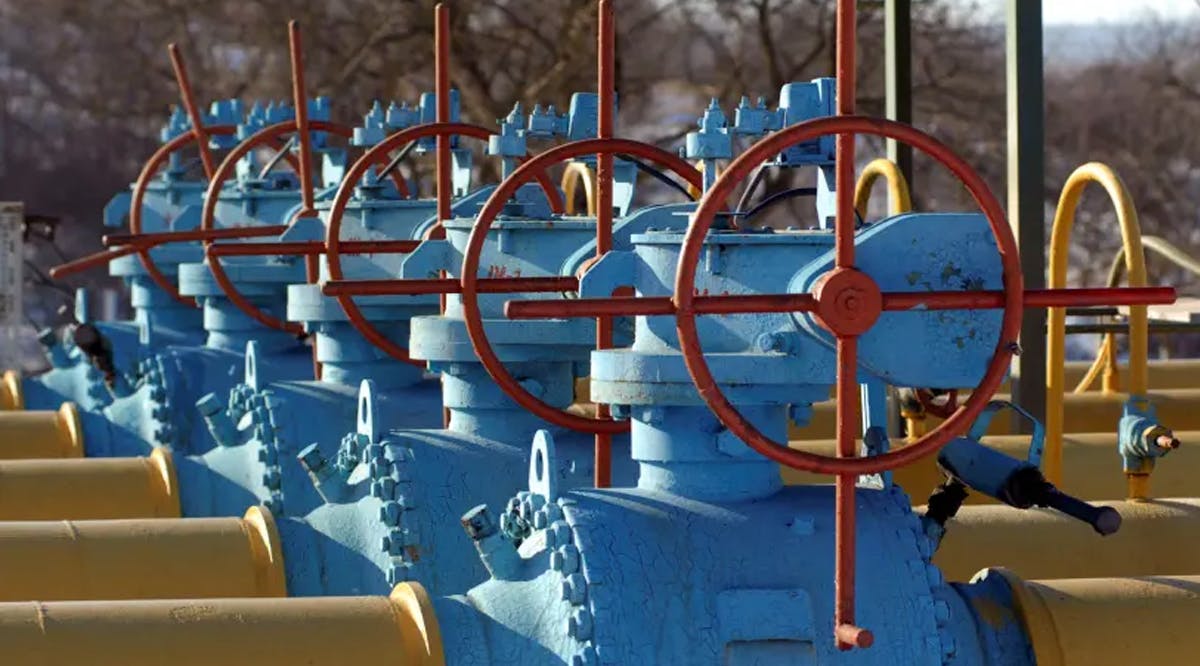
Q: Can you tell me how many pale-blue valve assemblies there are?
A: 5